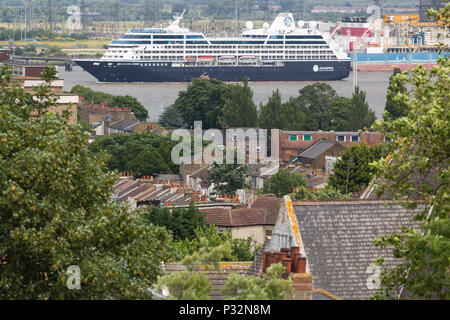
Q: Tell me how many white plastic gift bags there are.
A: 0